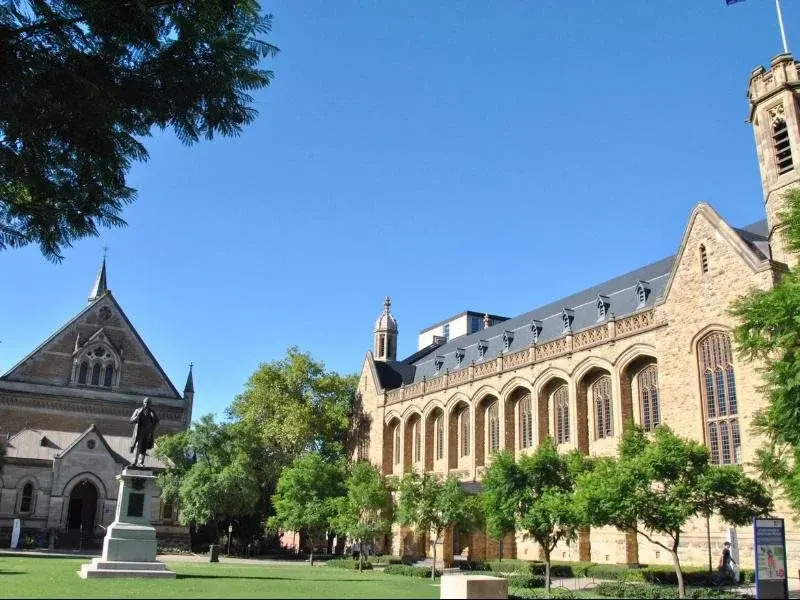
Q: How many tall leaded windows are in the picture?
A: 10